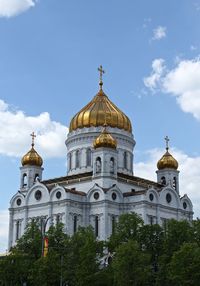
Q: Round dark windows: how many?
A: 8